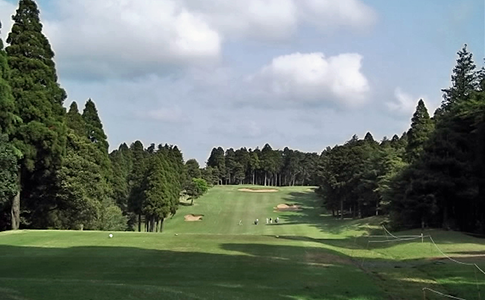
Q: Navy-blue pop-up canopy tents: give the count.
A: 0